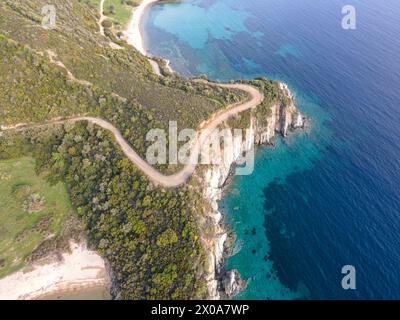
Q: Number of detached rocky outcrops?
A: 1